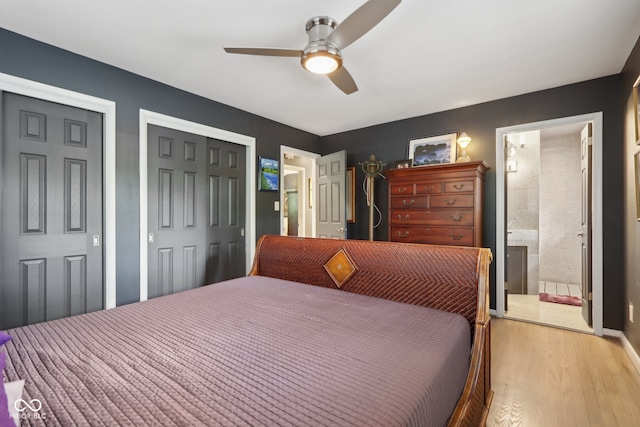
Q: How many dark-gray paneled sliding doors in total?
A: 3